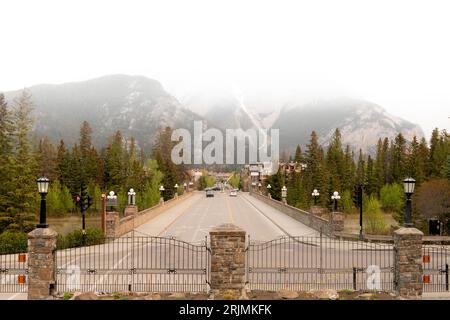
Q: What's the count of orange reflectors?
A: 4